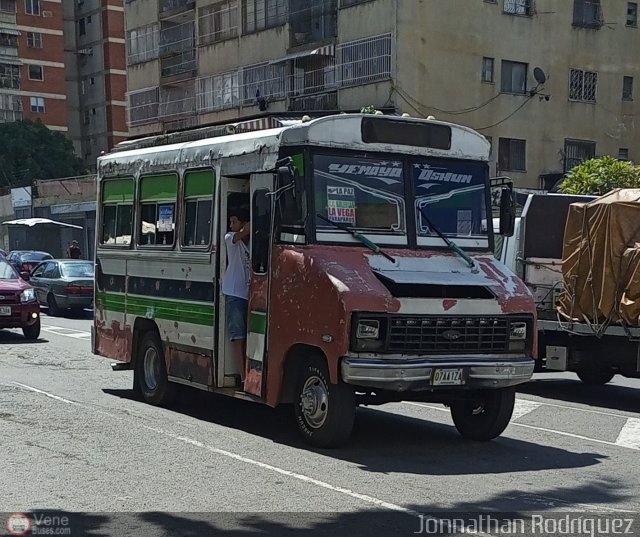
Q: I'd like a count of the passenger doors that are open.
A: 1